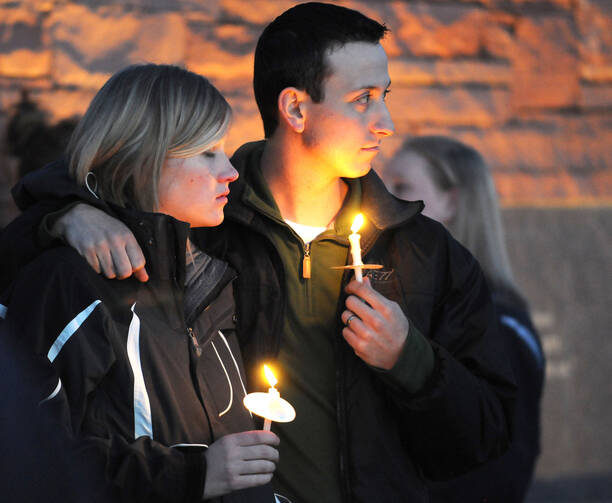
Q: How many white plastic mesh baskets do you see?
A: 0